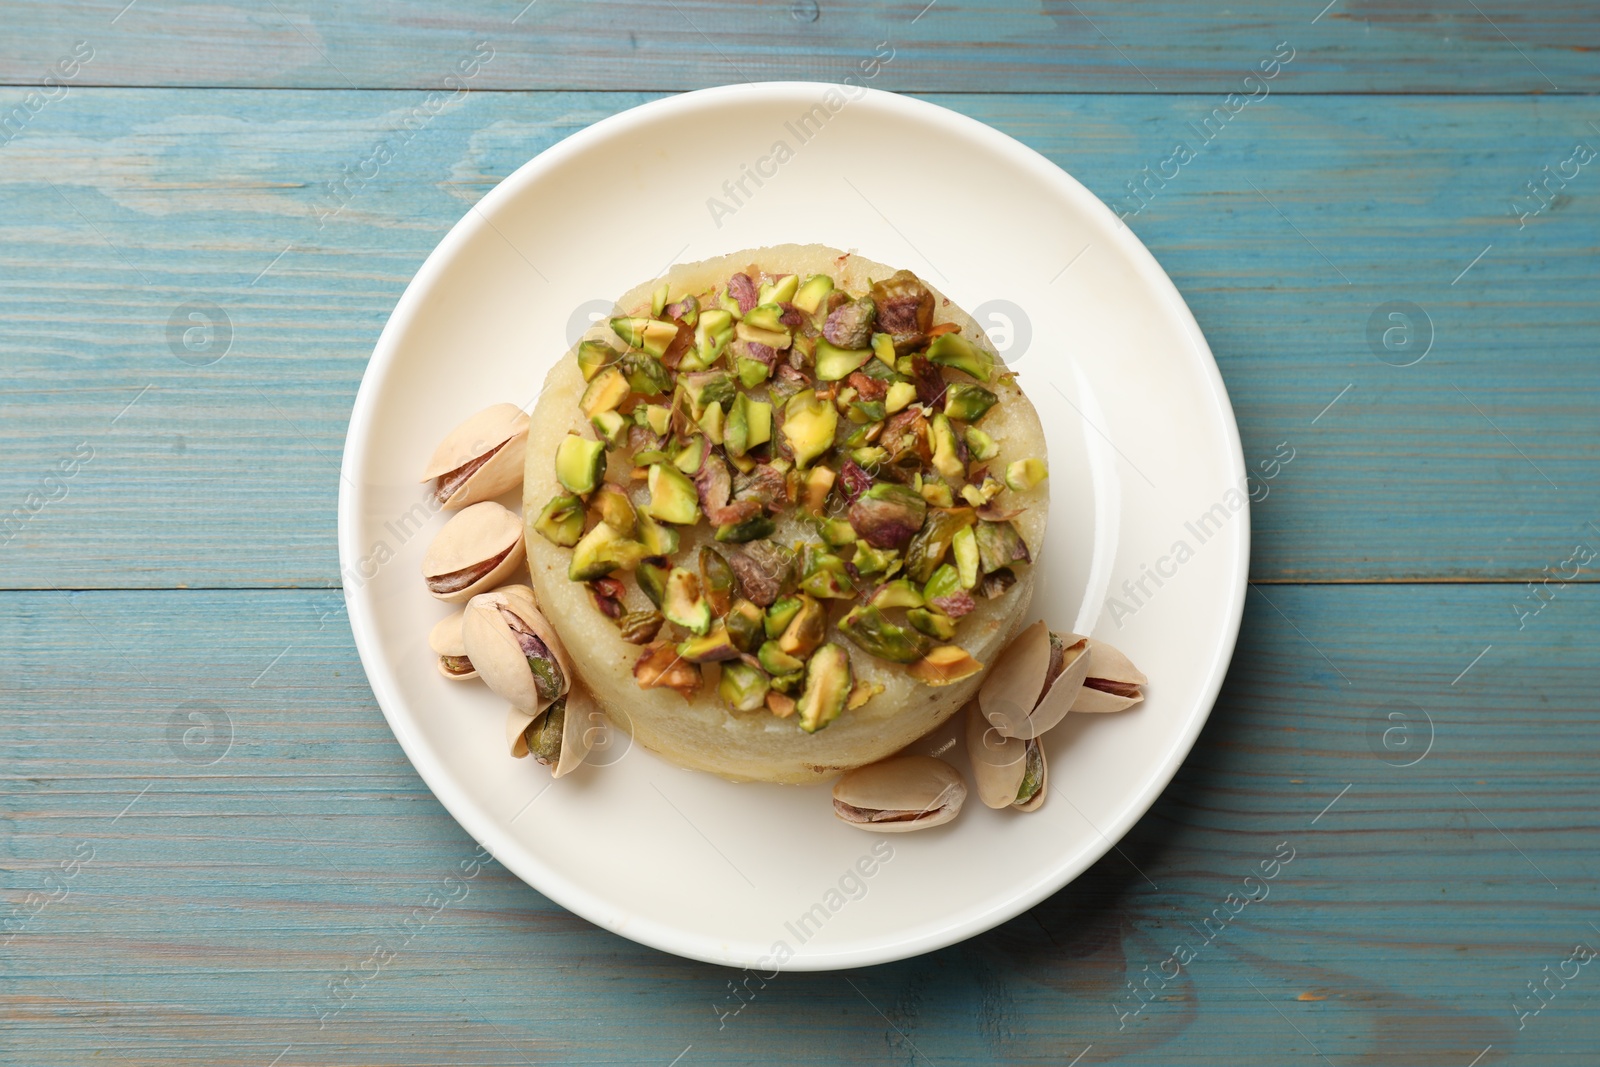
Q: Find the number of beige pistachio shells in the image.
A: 9